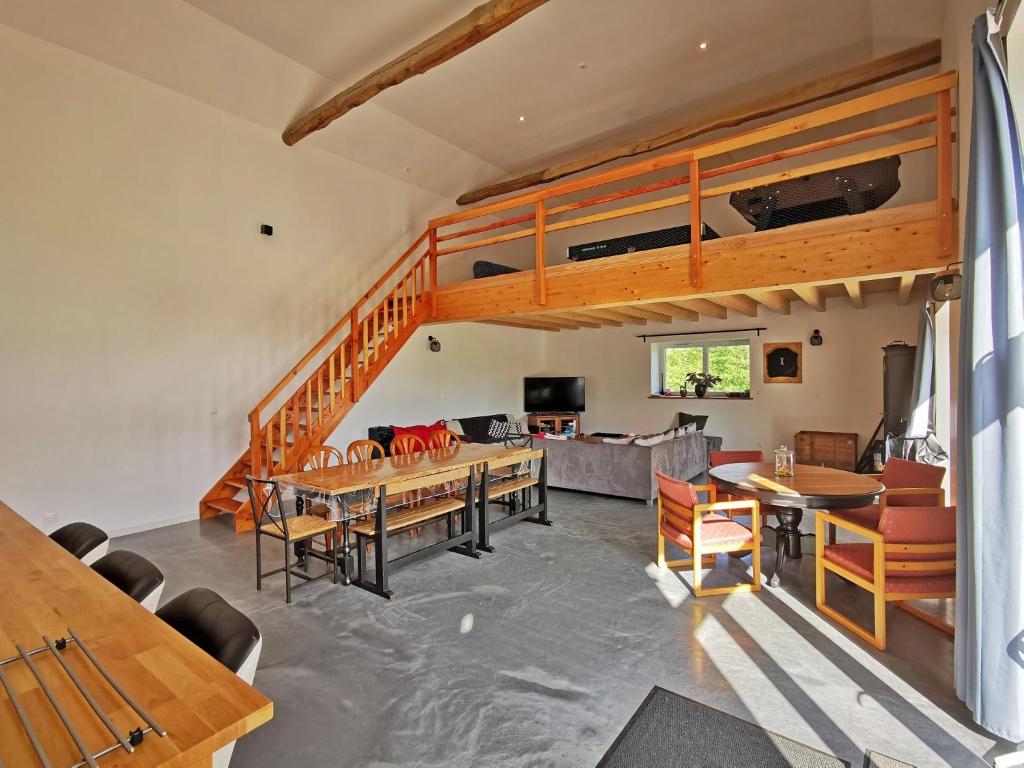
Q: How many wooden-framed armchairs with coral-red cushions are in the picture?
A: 4